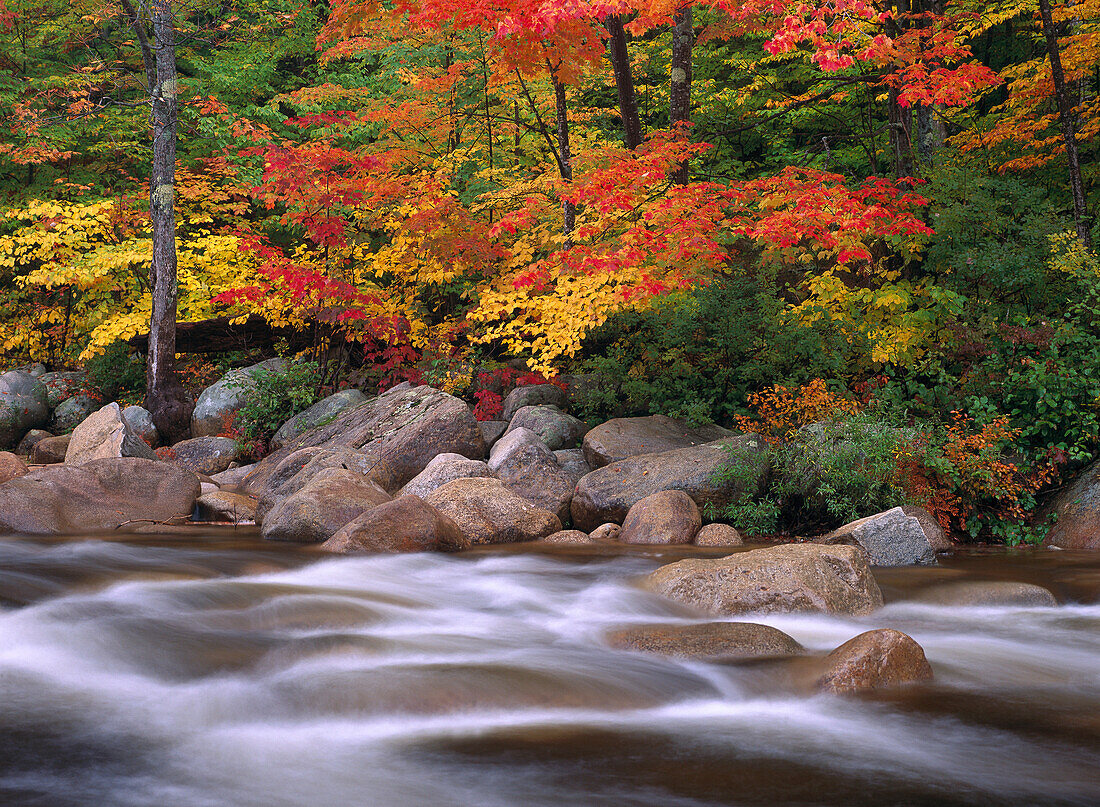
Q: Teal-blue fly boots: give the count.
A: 0